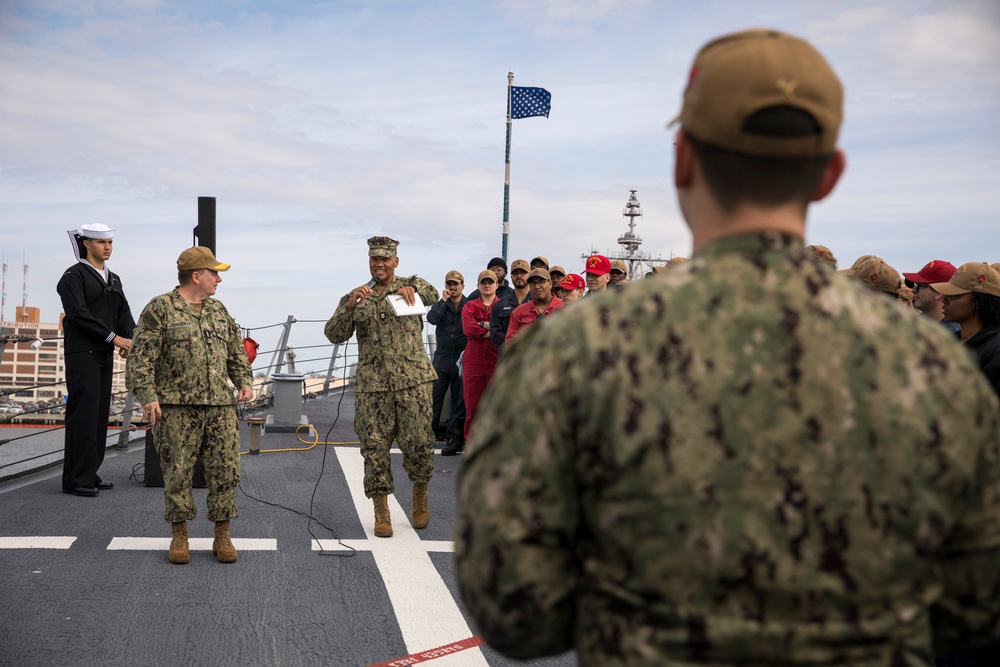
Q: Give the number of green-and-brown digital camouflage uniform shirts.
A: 3